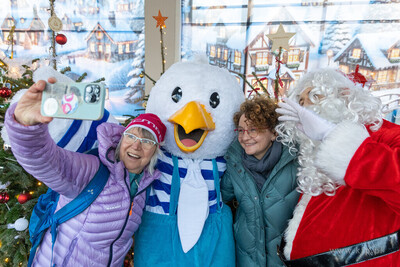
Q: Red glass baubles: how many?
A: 4